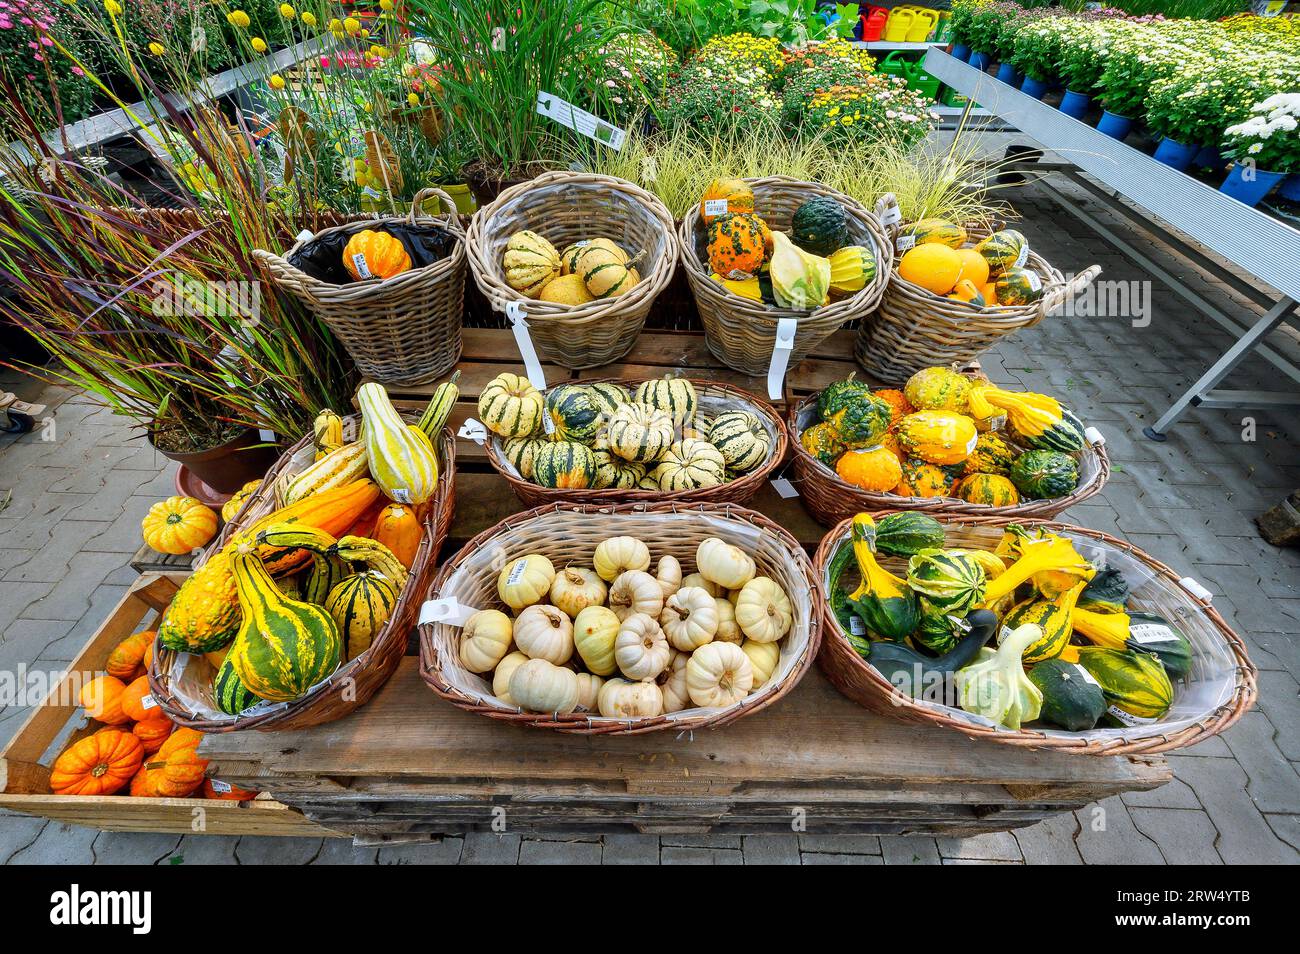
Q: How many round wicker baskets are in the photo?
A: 4